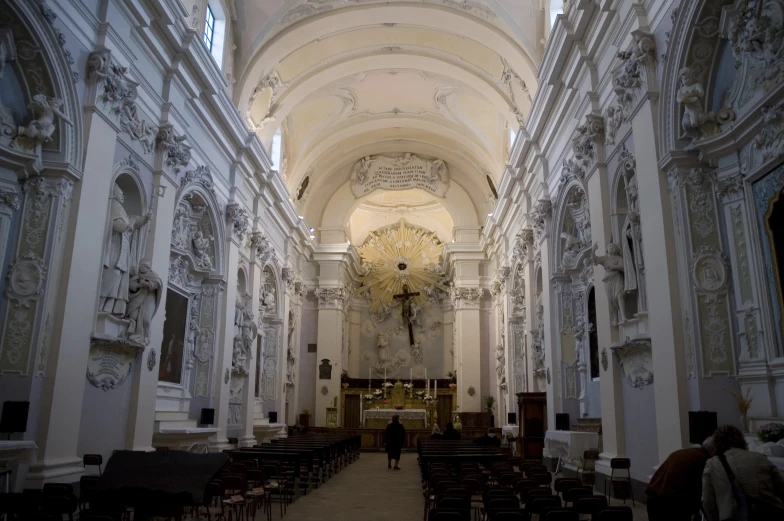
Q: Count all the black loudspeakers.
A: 6